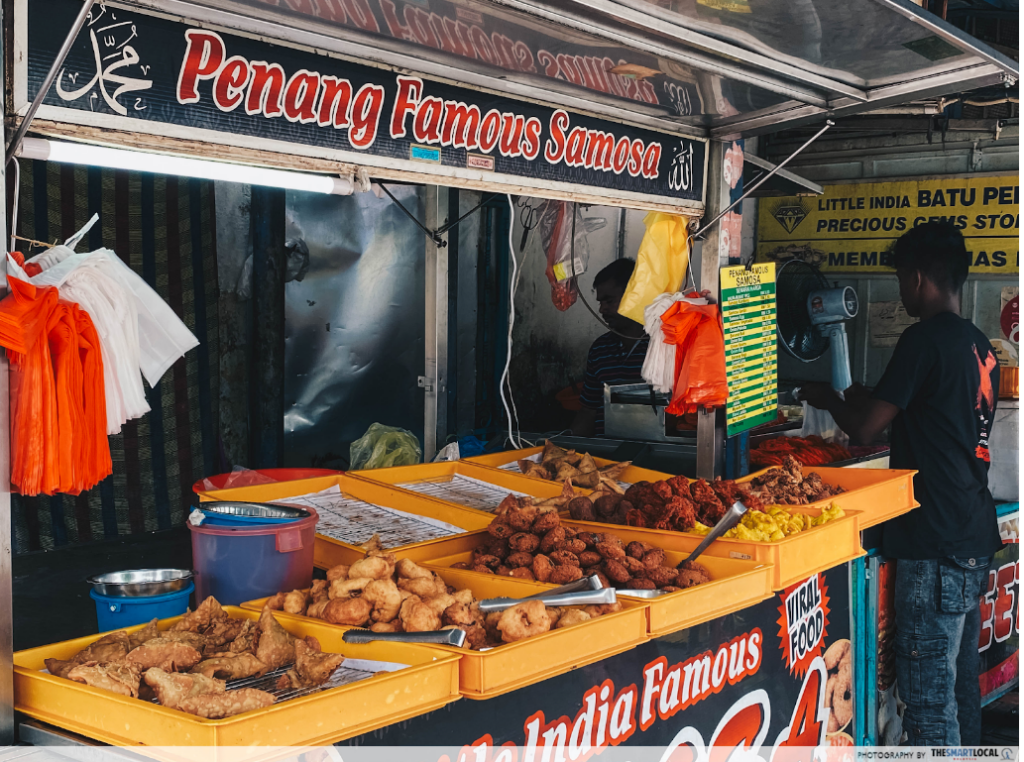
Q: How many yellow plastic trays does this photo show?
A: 8